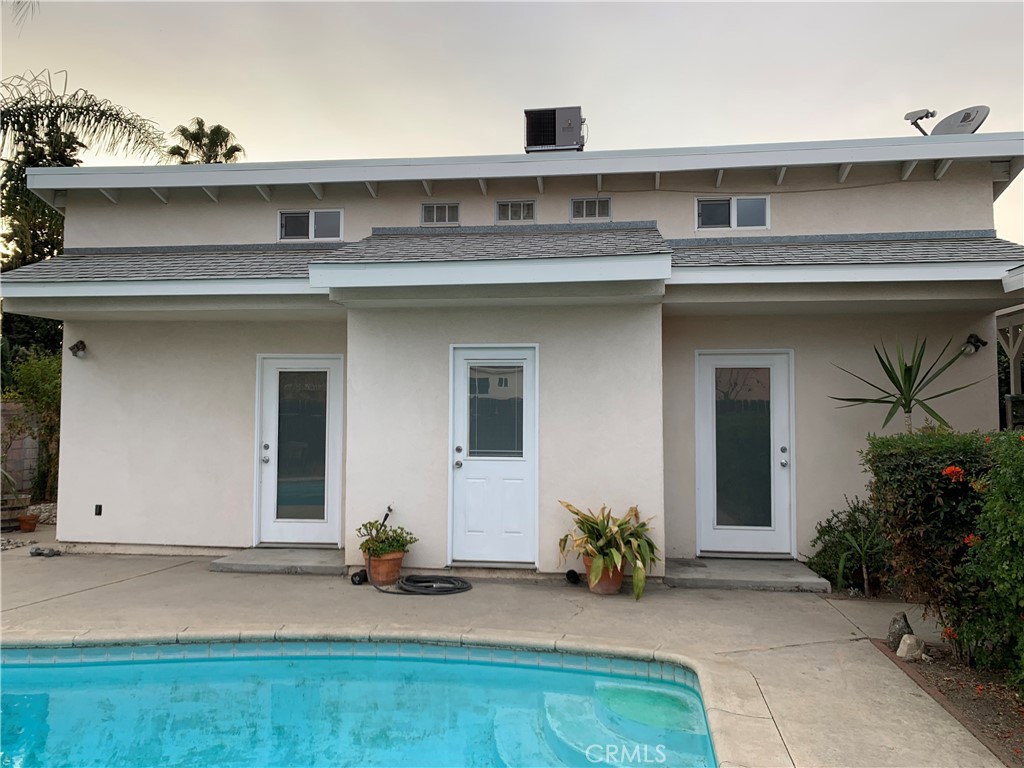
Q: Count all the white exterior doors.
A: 3